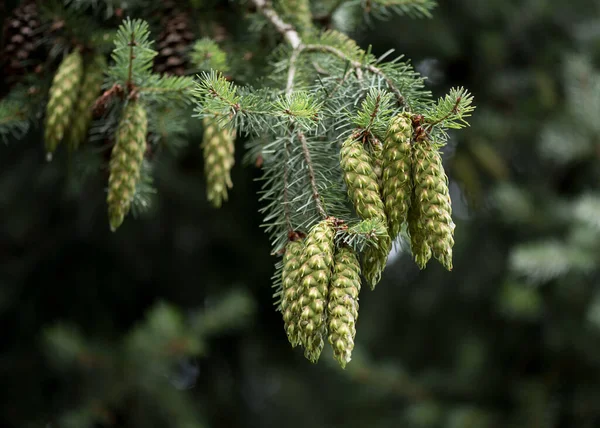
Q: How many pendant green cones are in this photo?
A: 11